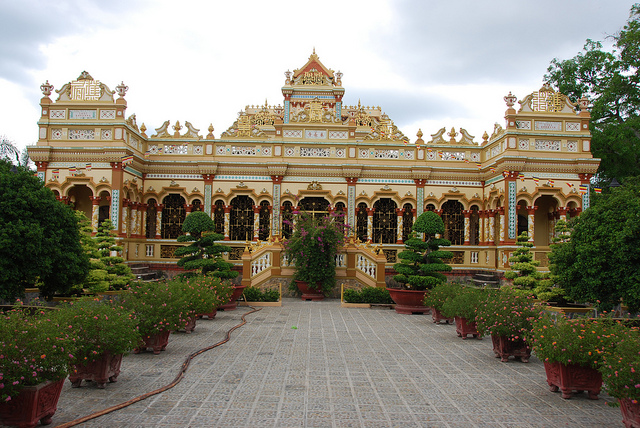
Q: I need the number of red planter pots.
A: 13